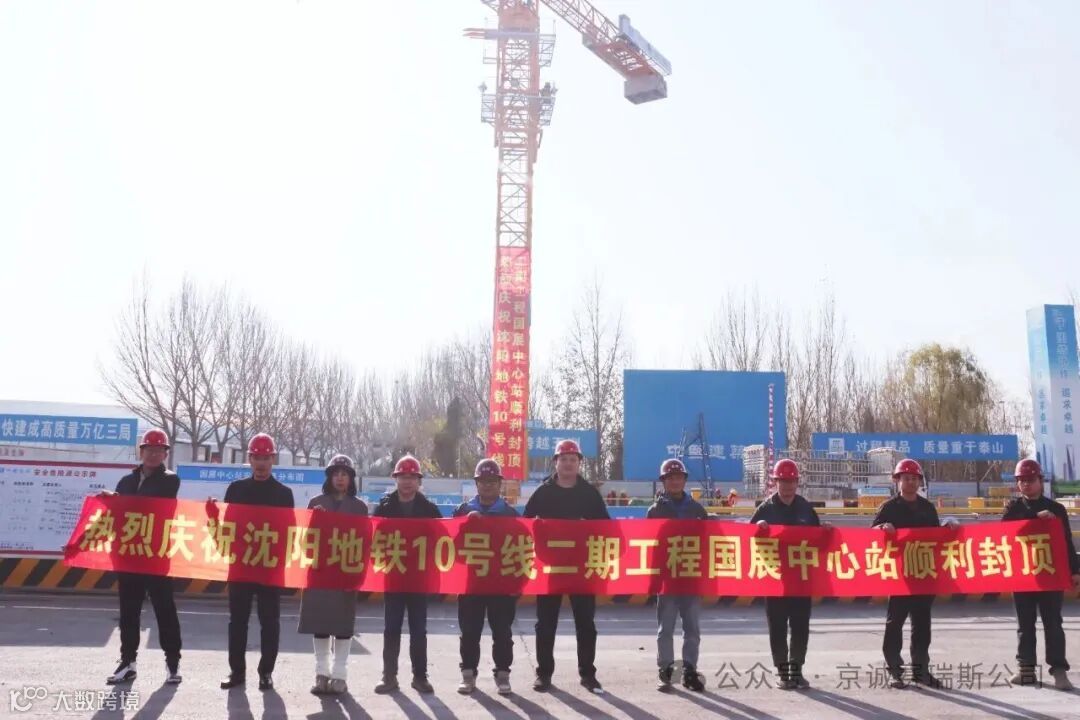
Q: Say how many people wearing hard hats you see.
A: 10